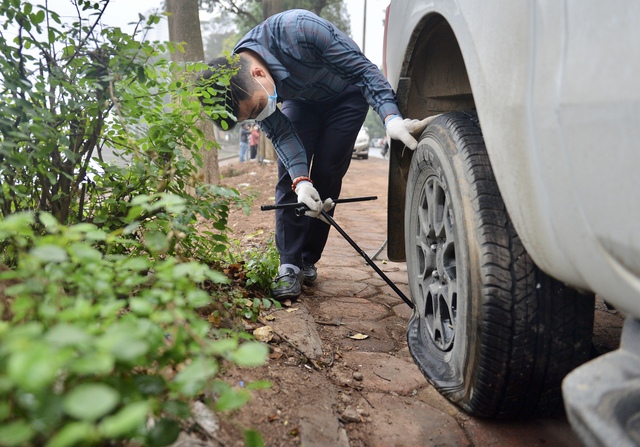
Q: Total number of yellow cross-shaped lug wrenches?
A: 0